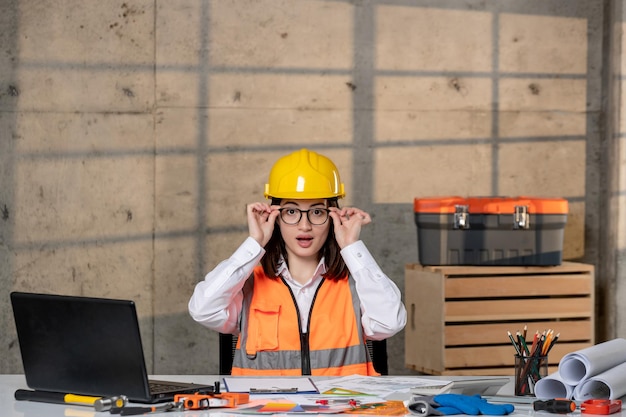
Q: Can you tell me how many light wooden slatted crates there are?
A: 1